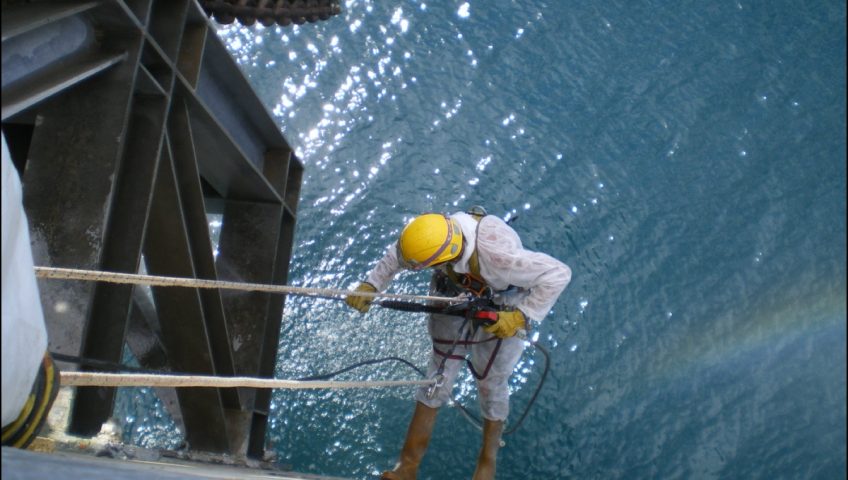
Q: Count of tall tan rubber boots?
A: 2